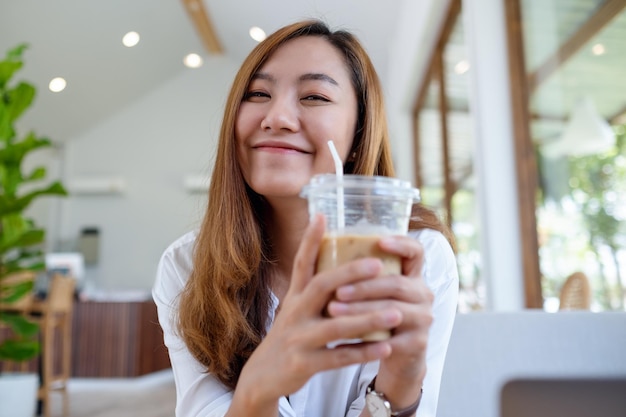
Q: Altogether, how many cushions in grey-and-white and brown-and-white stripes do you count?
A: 0